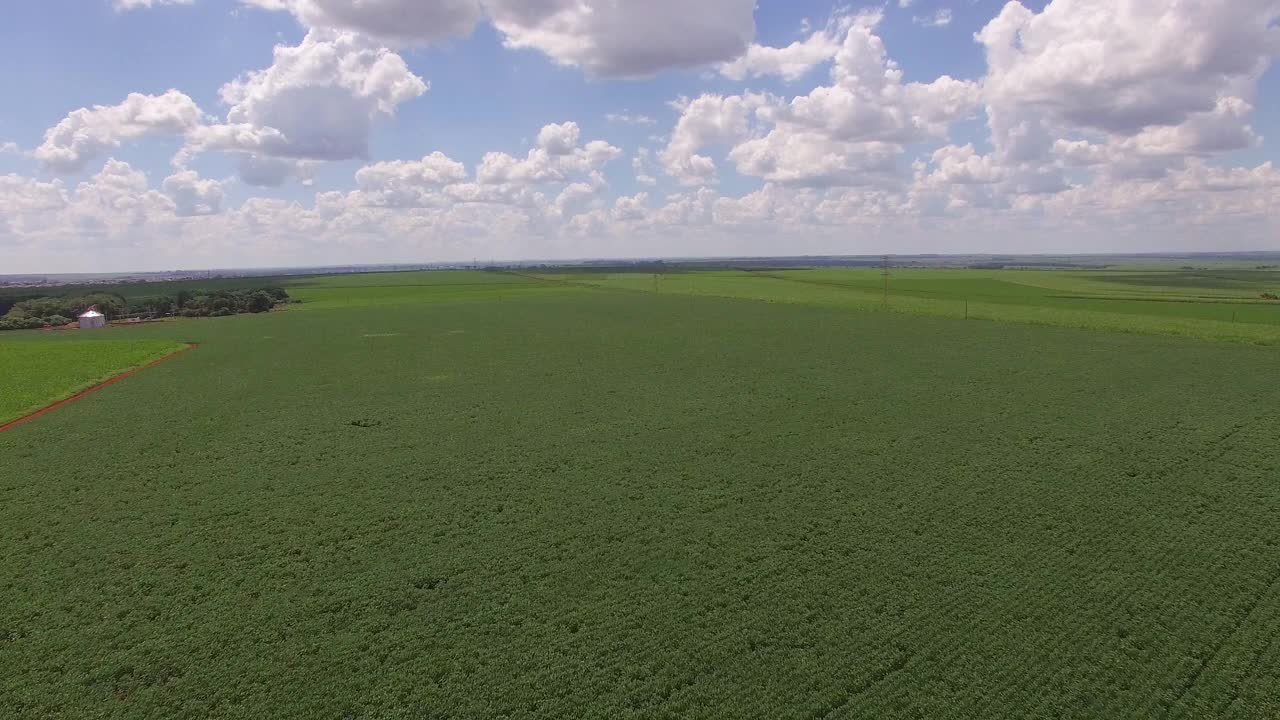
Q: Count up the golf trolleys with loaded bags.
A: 0